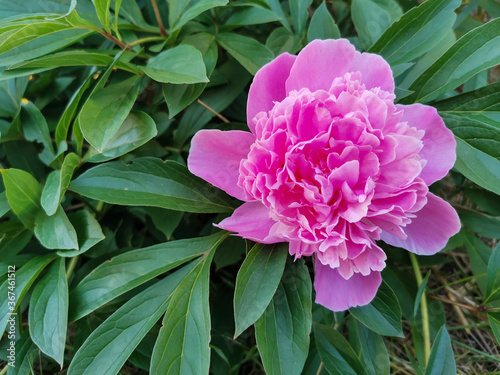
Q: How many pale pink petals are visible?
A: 8